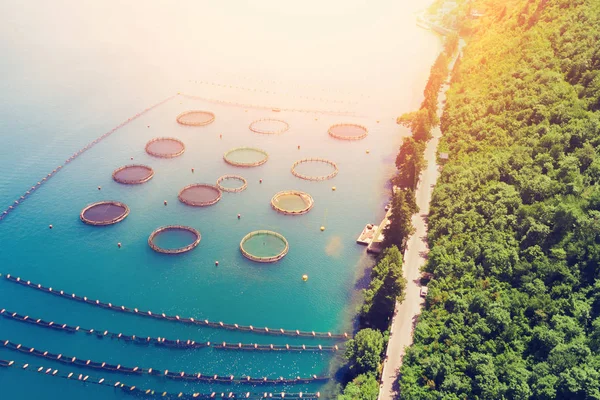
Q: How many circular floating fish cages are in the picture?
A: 13